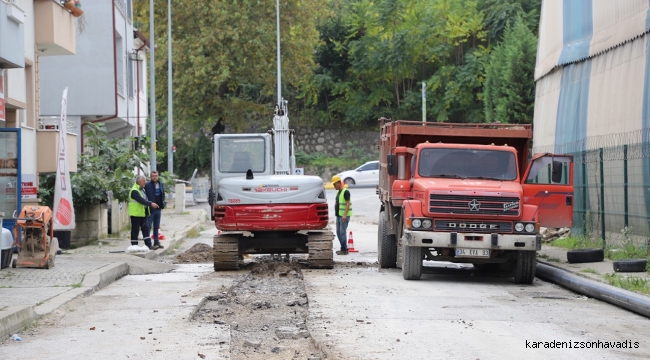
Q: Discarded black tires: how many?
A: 2